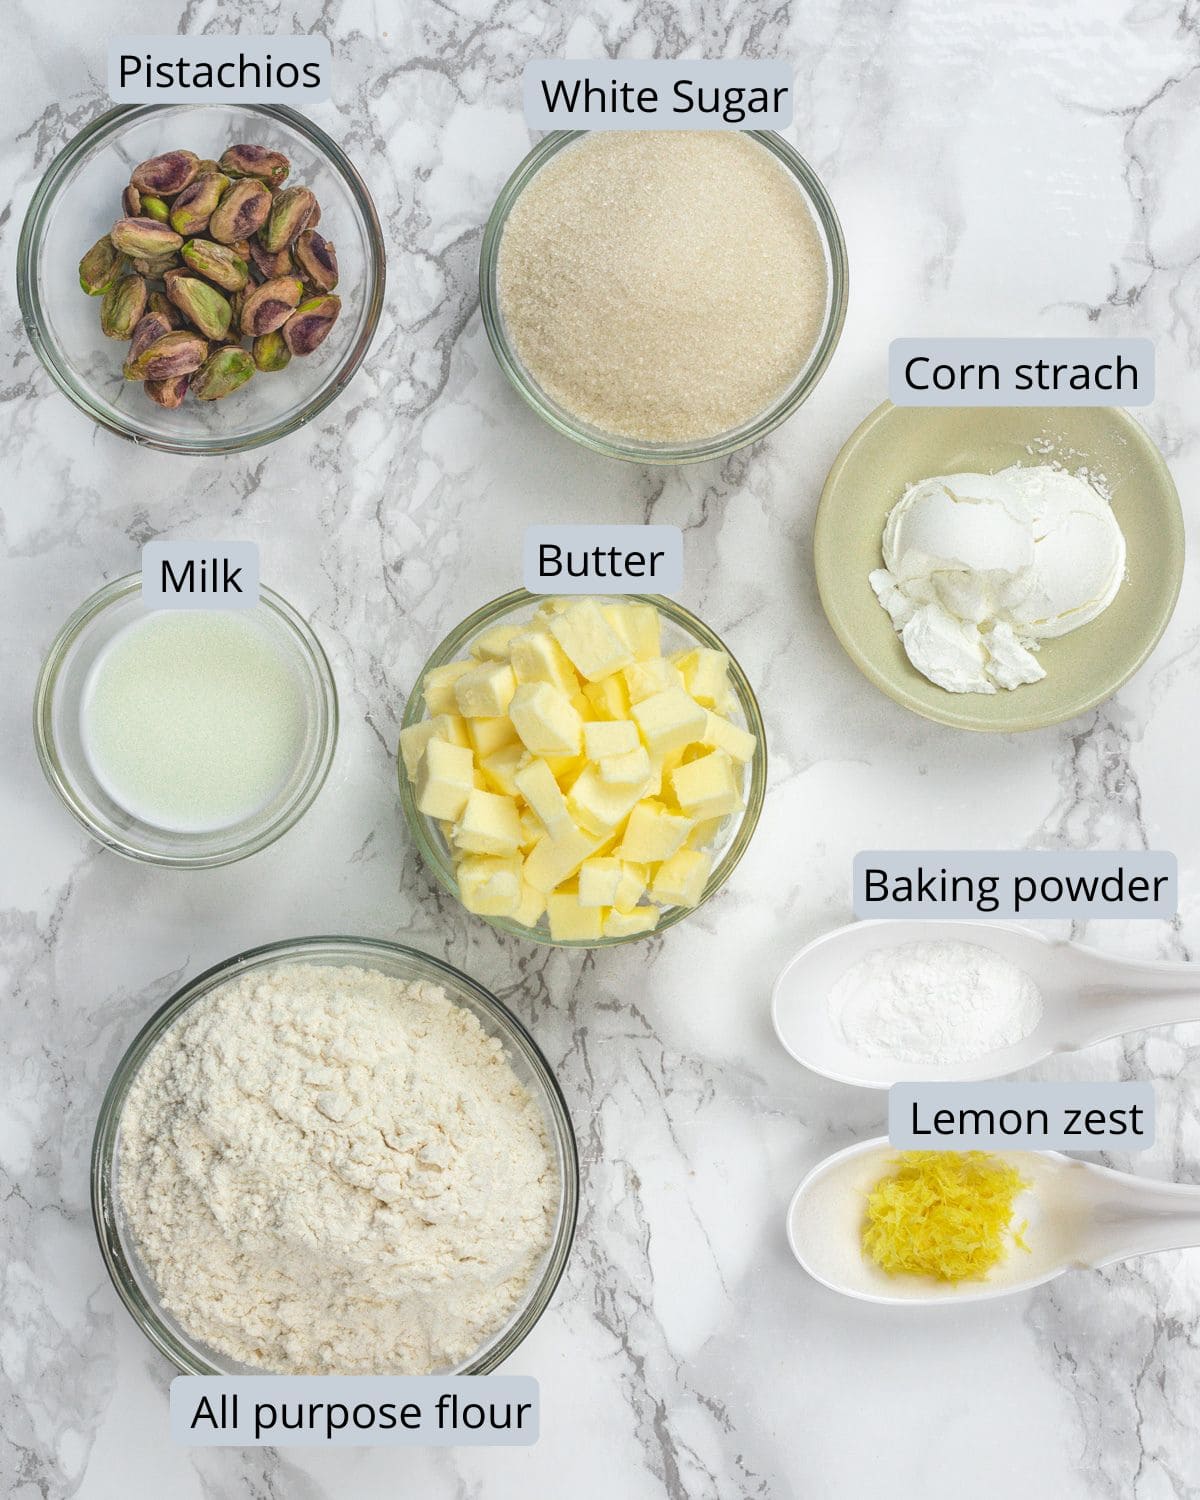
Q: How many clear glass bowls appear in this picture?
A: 5